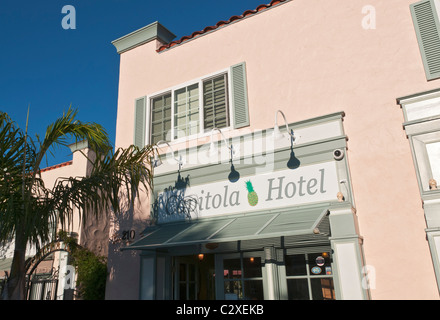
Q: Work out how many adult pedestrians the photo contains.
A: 0